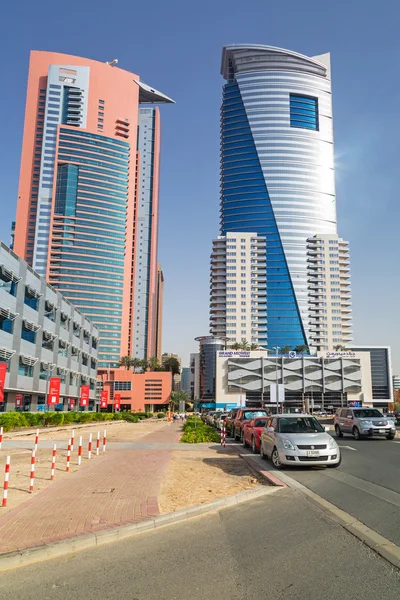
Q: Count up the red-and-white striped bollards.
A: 13